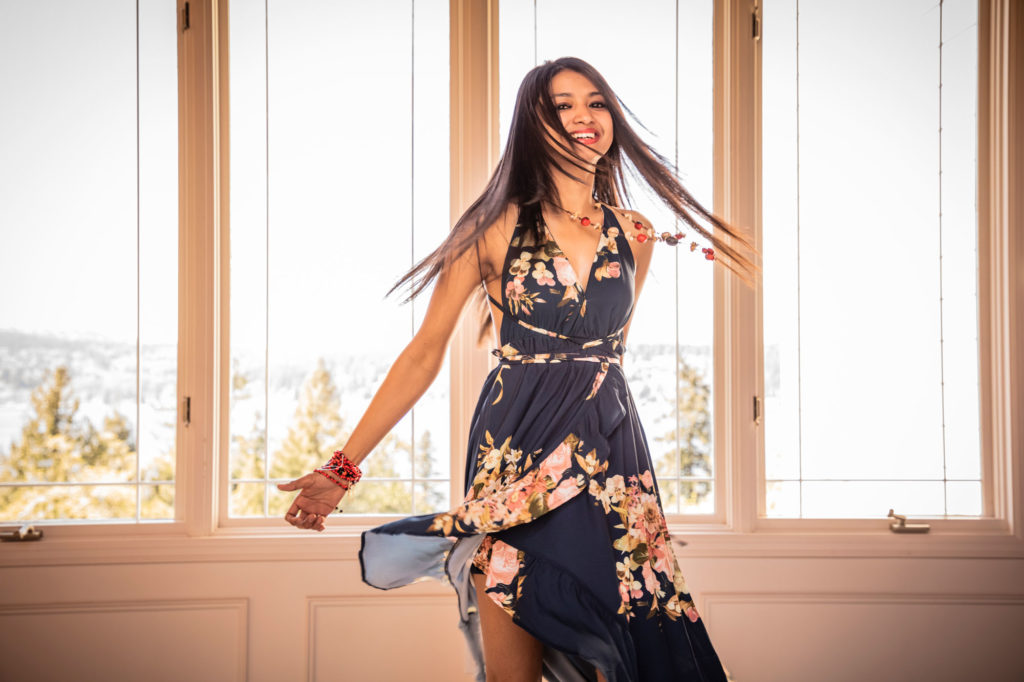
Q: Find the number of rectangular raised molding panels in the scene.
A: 3